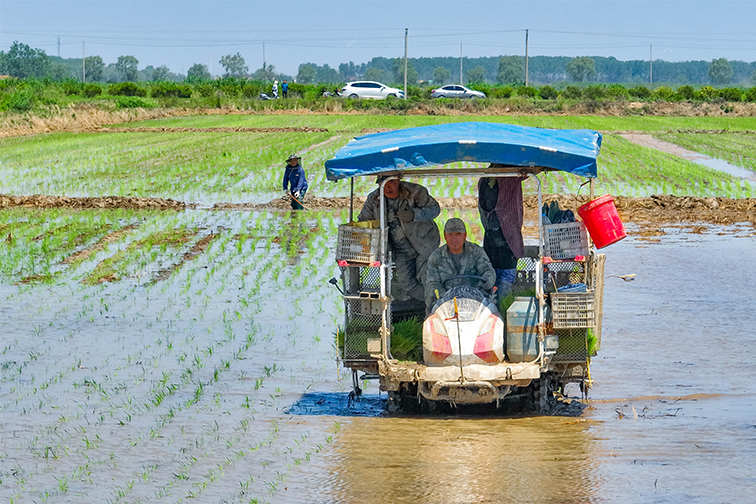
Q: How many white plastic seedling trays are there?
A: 3